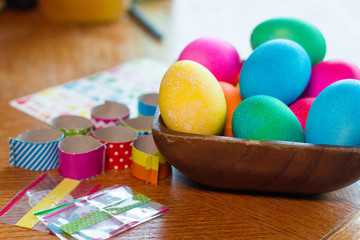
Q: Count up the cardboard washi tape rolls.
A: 8